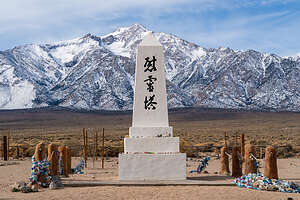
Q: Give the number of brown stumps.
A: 8